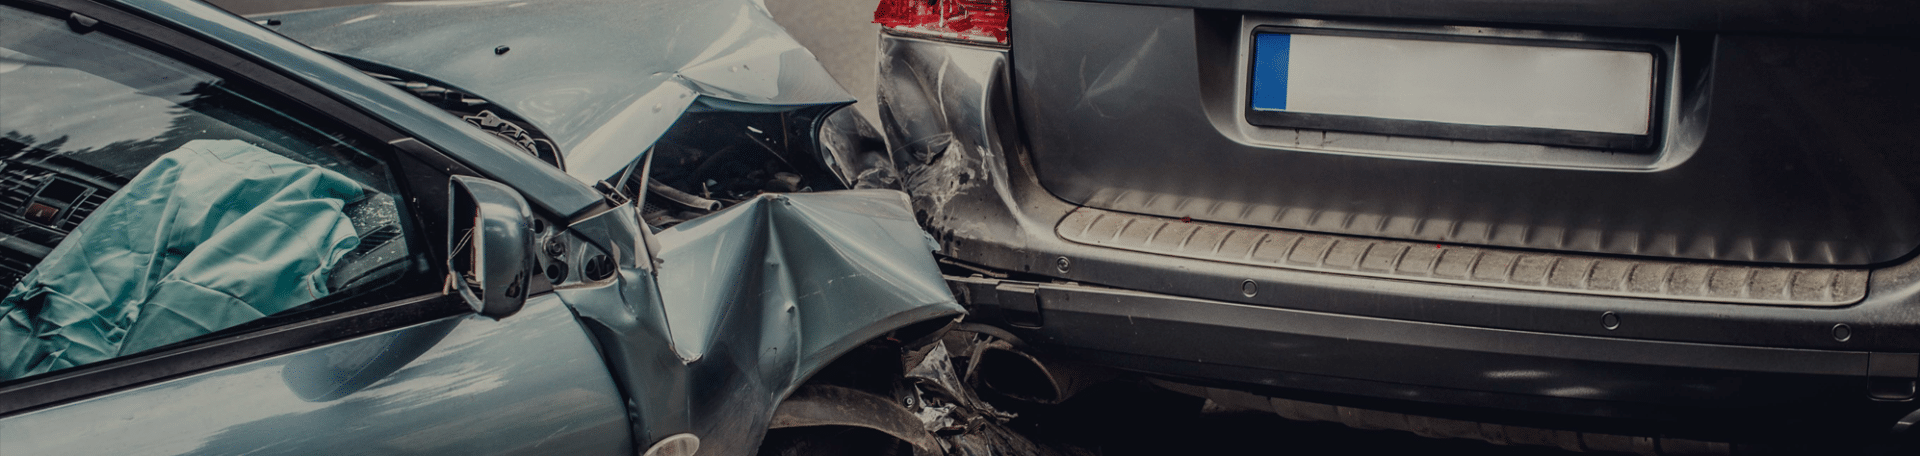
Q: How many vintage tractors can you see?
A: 0